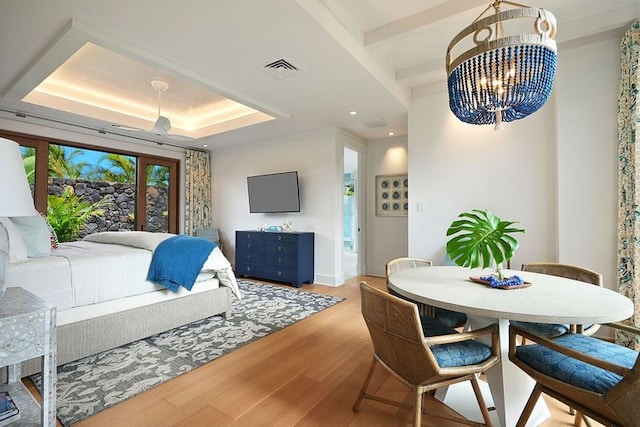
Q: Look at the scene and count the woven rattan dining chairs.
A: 4